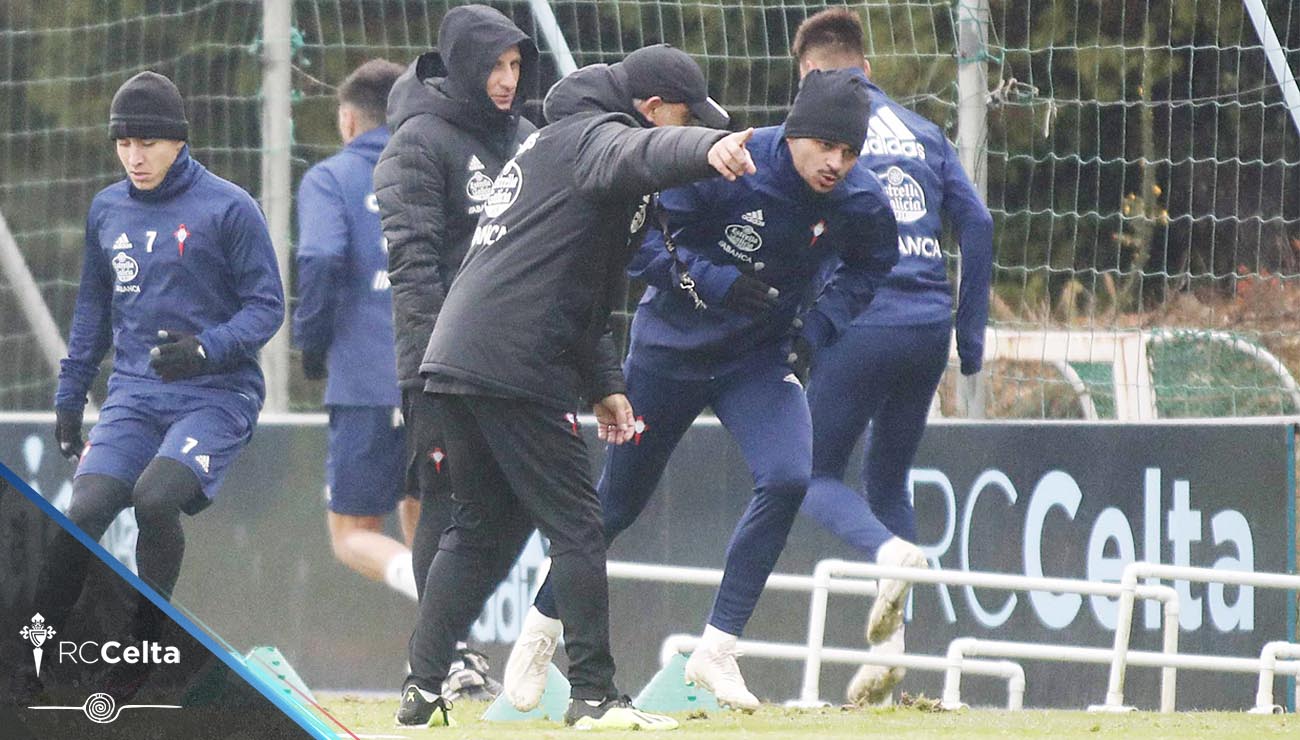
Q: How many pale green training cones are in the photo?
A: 3